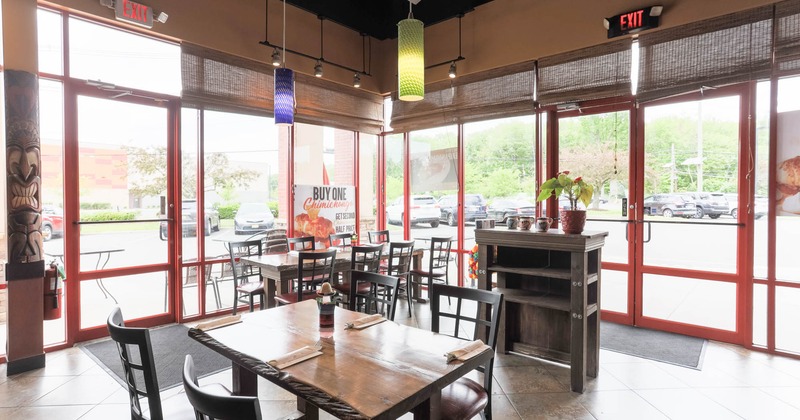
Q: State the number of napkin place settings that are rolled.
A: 4